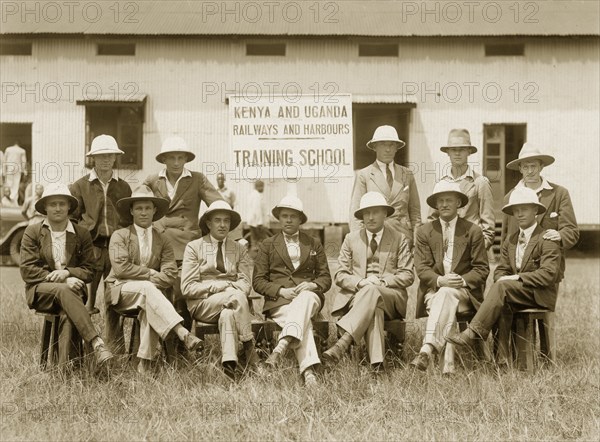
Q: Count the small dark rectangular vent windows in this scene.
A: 5